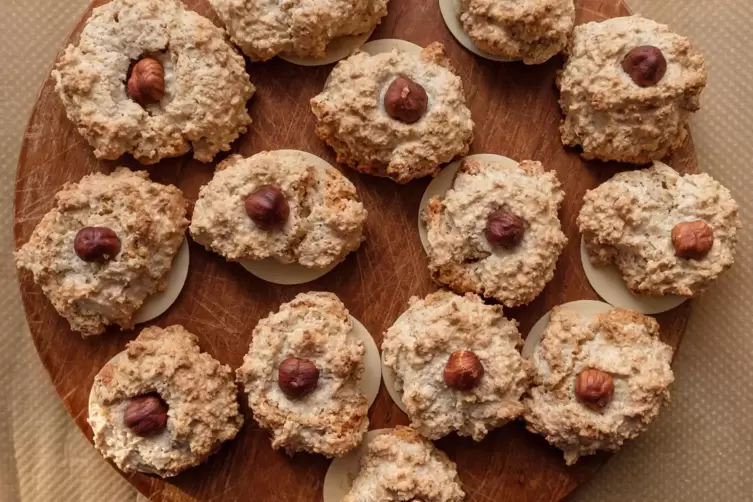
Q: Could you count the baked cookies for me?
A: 14